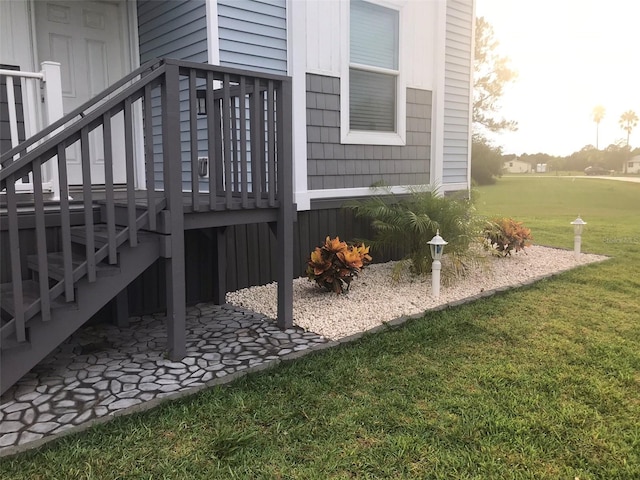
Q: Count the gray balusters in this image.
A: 13